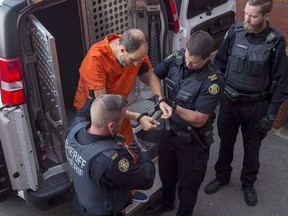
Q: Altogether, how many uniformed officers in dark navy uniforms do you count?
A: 3